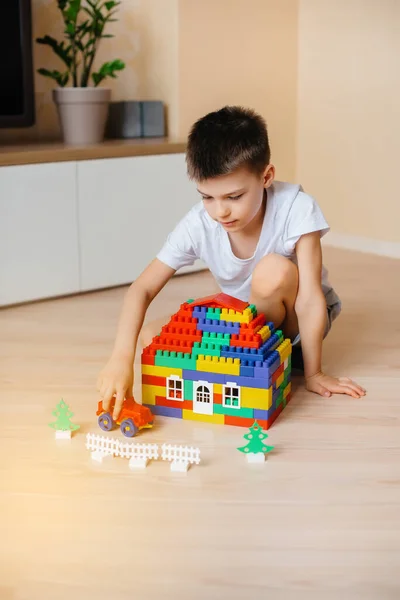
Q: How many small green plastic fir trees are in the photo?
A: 2